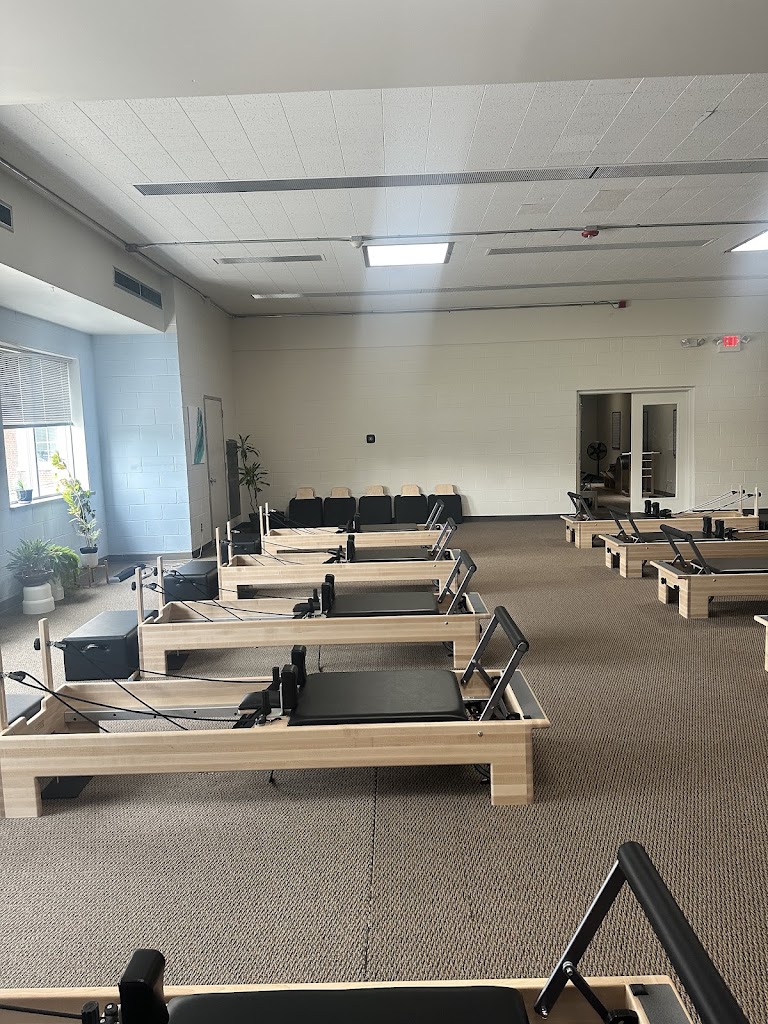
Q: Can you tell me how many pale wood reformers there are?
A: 9